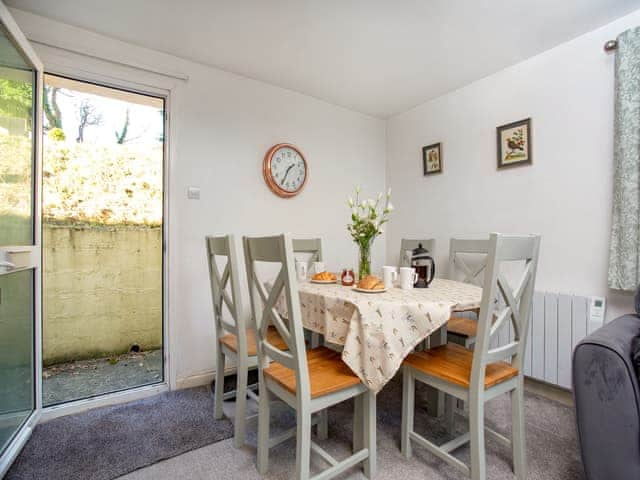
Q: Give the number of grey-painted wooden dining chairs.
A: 6